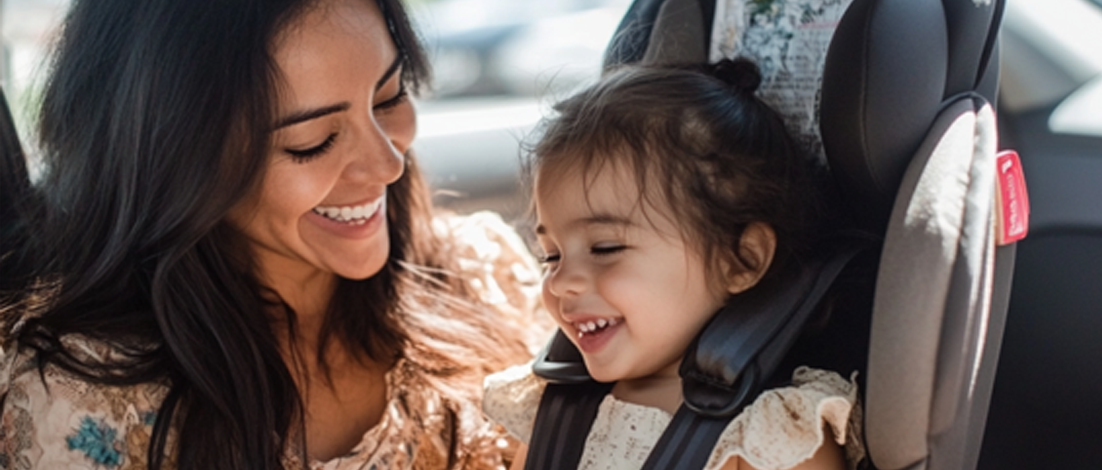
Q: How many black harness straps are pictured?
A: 2